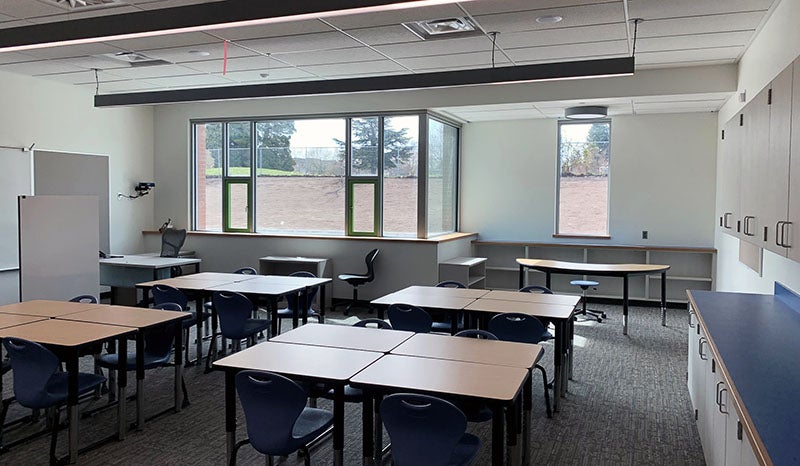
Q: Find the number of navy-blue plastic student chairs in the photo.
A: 15